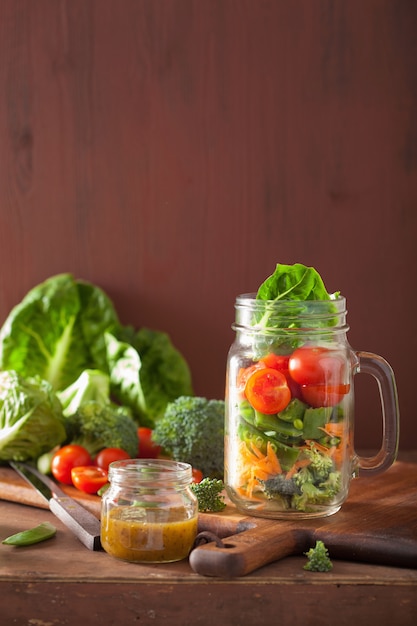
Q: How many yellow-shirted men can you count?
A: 0